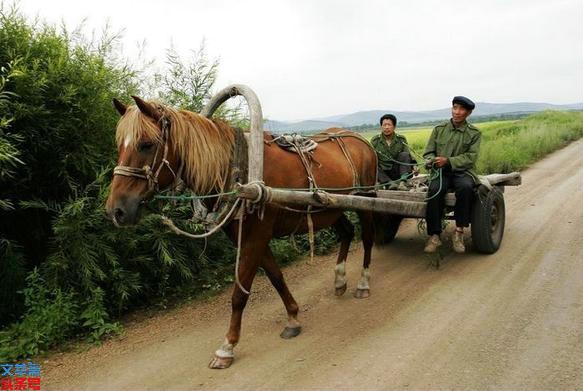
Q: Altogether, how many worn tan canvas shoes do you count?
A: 2